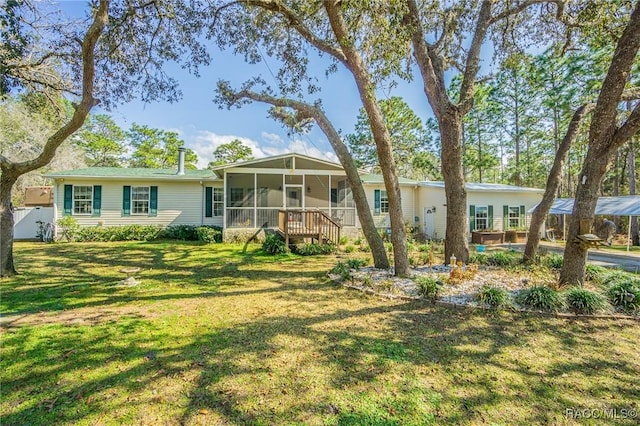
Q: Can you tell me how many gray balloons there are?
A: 0